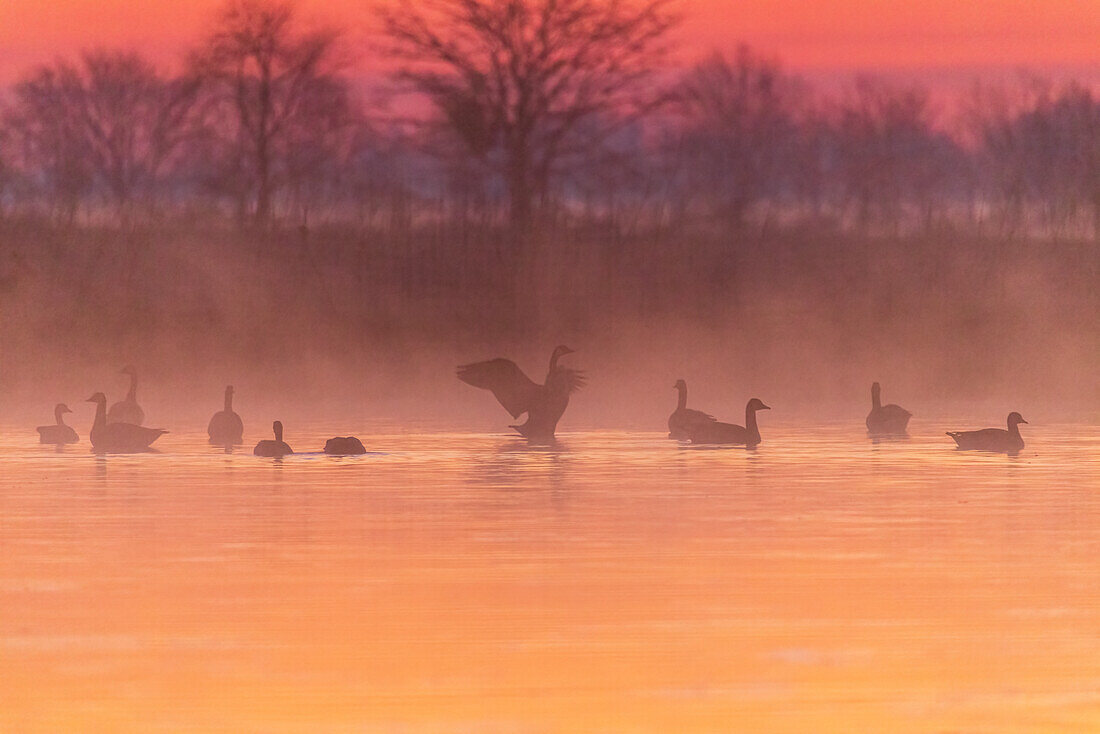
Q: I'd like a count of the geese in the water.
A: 11